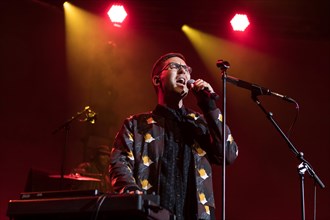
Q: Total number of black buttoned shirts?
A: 1